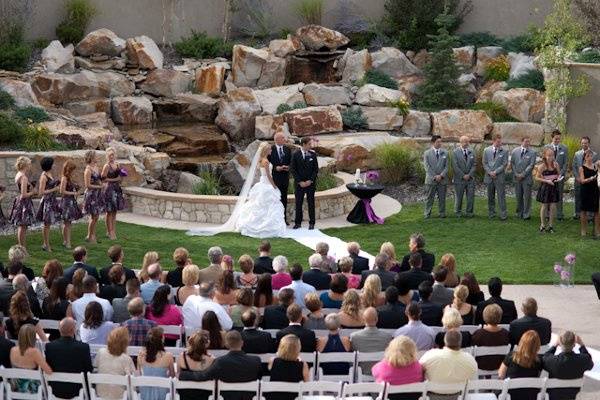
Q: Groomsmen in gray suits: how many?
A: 6